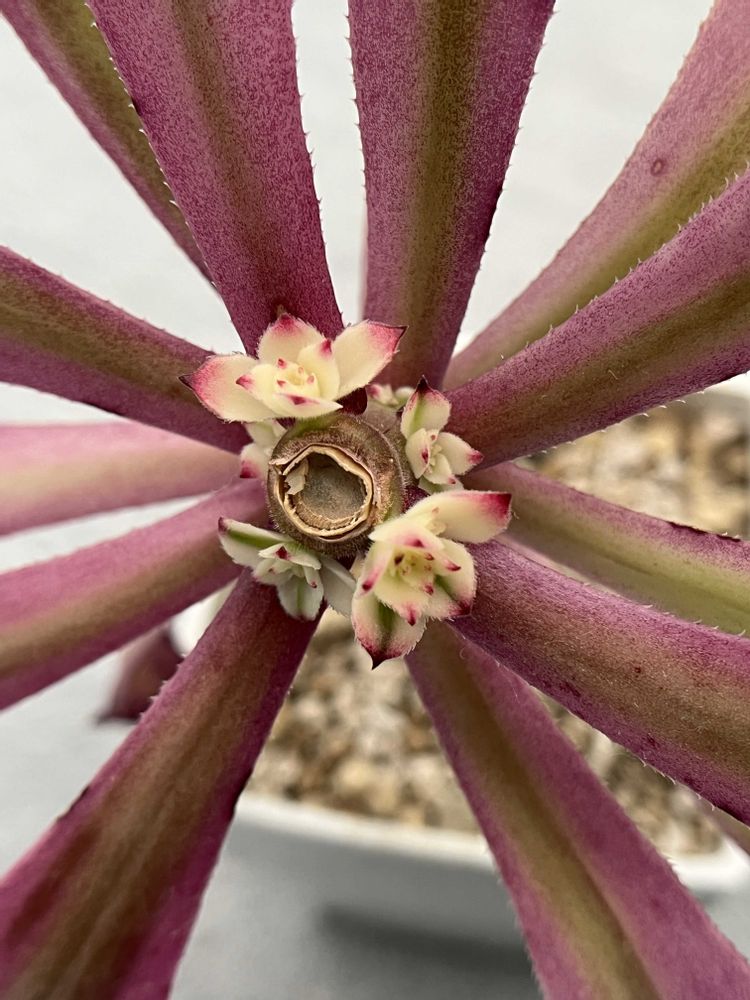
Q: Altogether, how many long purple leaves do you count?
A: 12